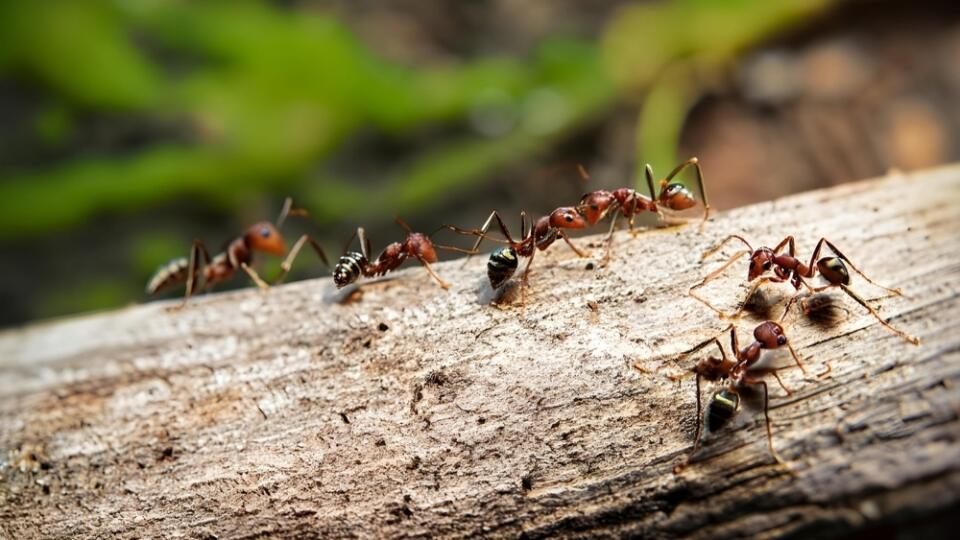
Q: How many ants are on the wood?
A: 6